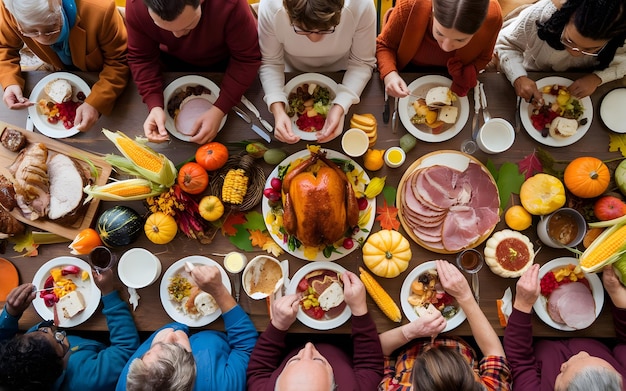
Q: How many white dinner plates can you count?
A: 10